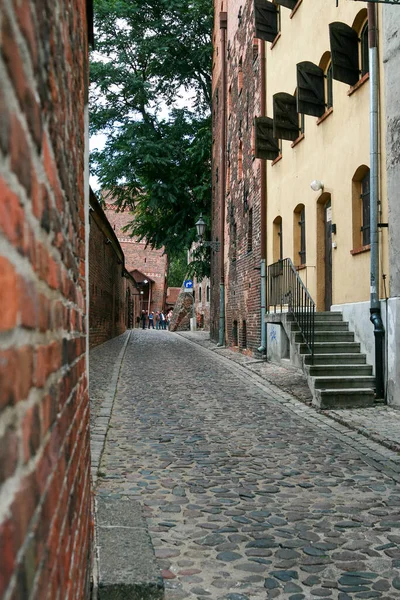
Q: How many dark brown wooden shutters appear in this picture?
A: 6